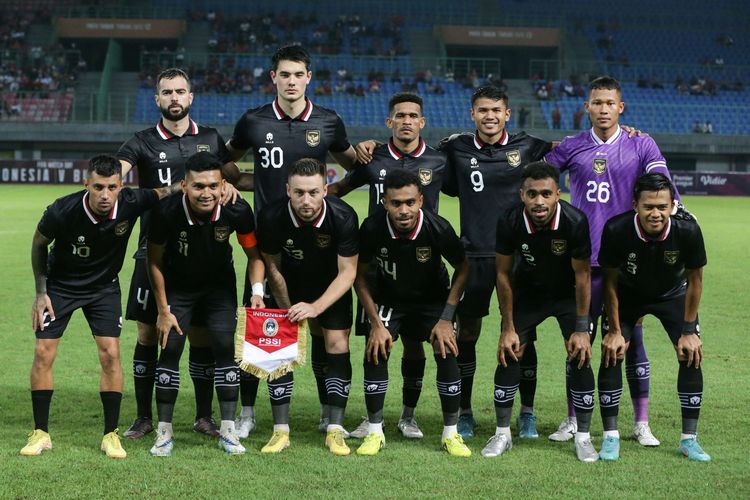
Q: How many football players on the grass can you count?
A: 11